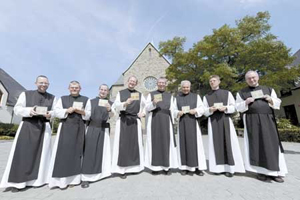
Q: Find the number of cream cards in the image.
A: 8